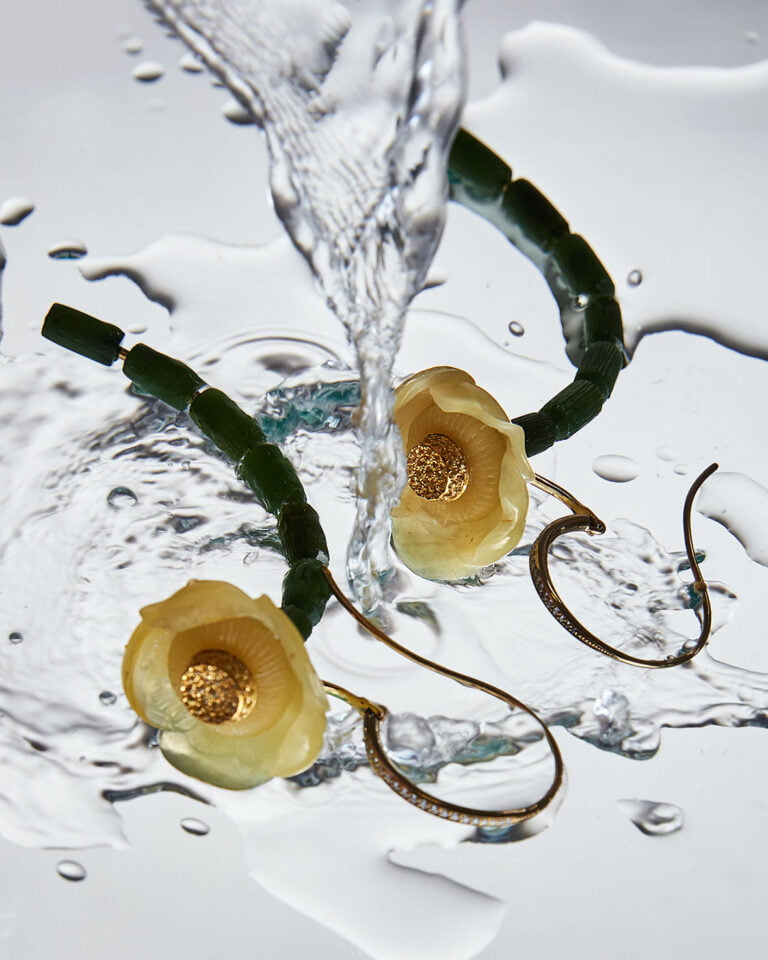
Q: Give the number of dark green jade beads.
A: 14